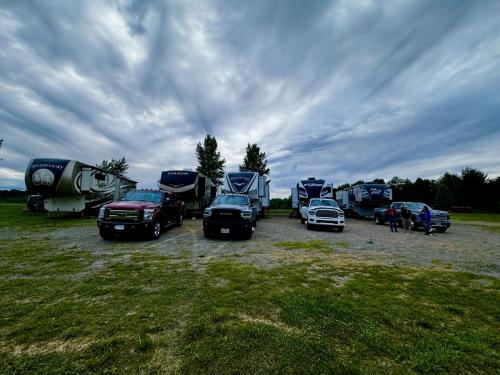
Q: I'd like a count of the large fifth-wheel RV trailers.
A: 5